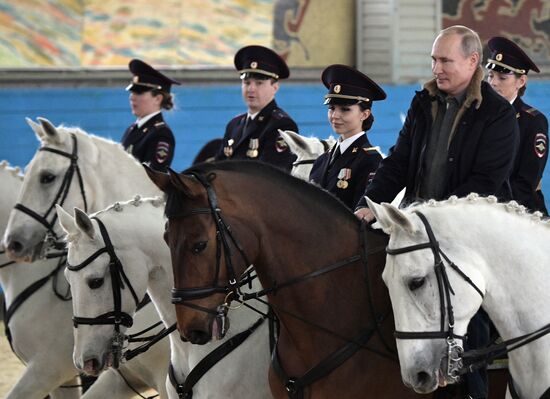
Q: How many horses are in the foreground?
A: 4